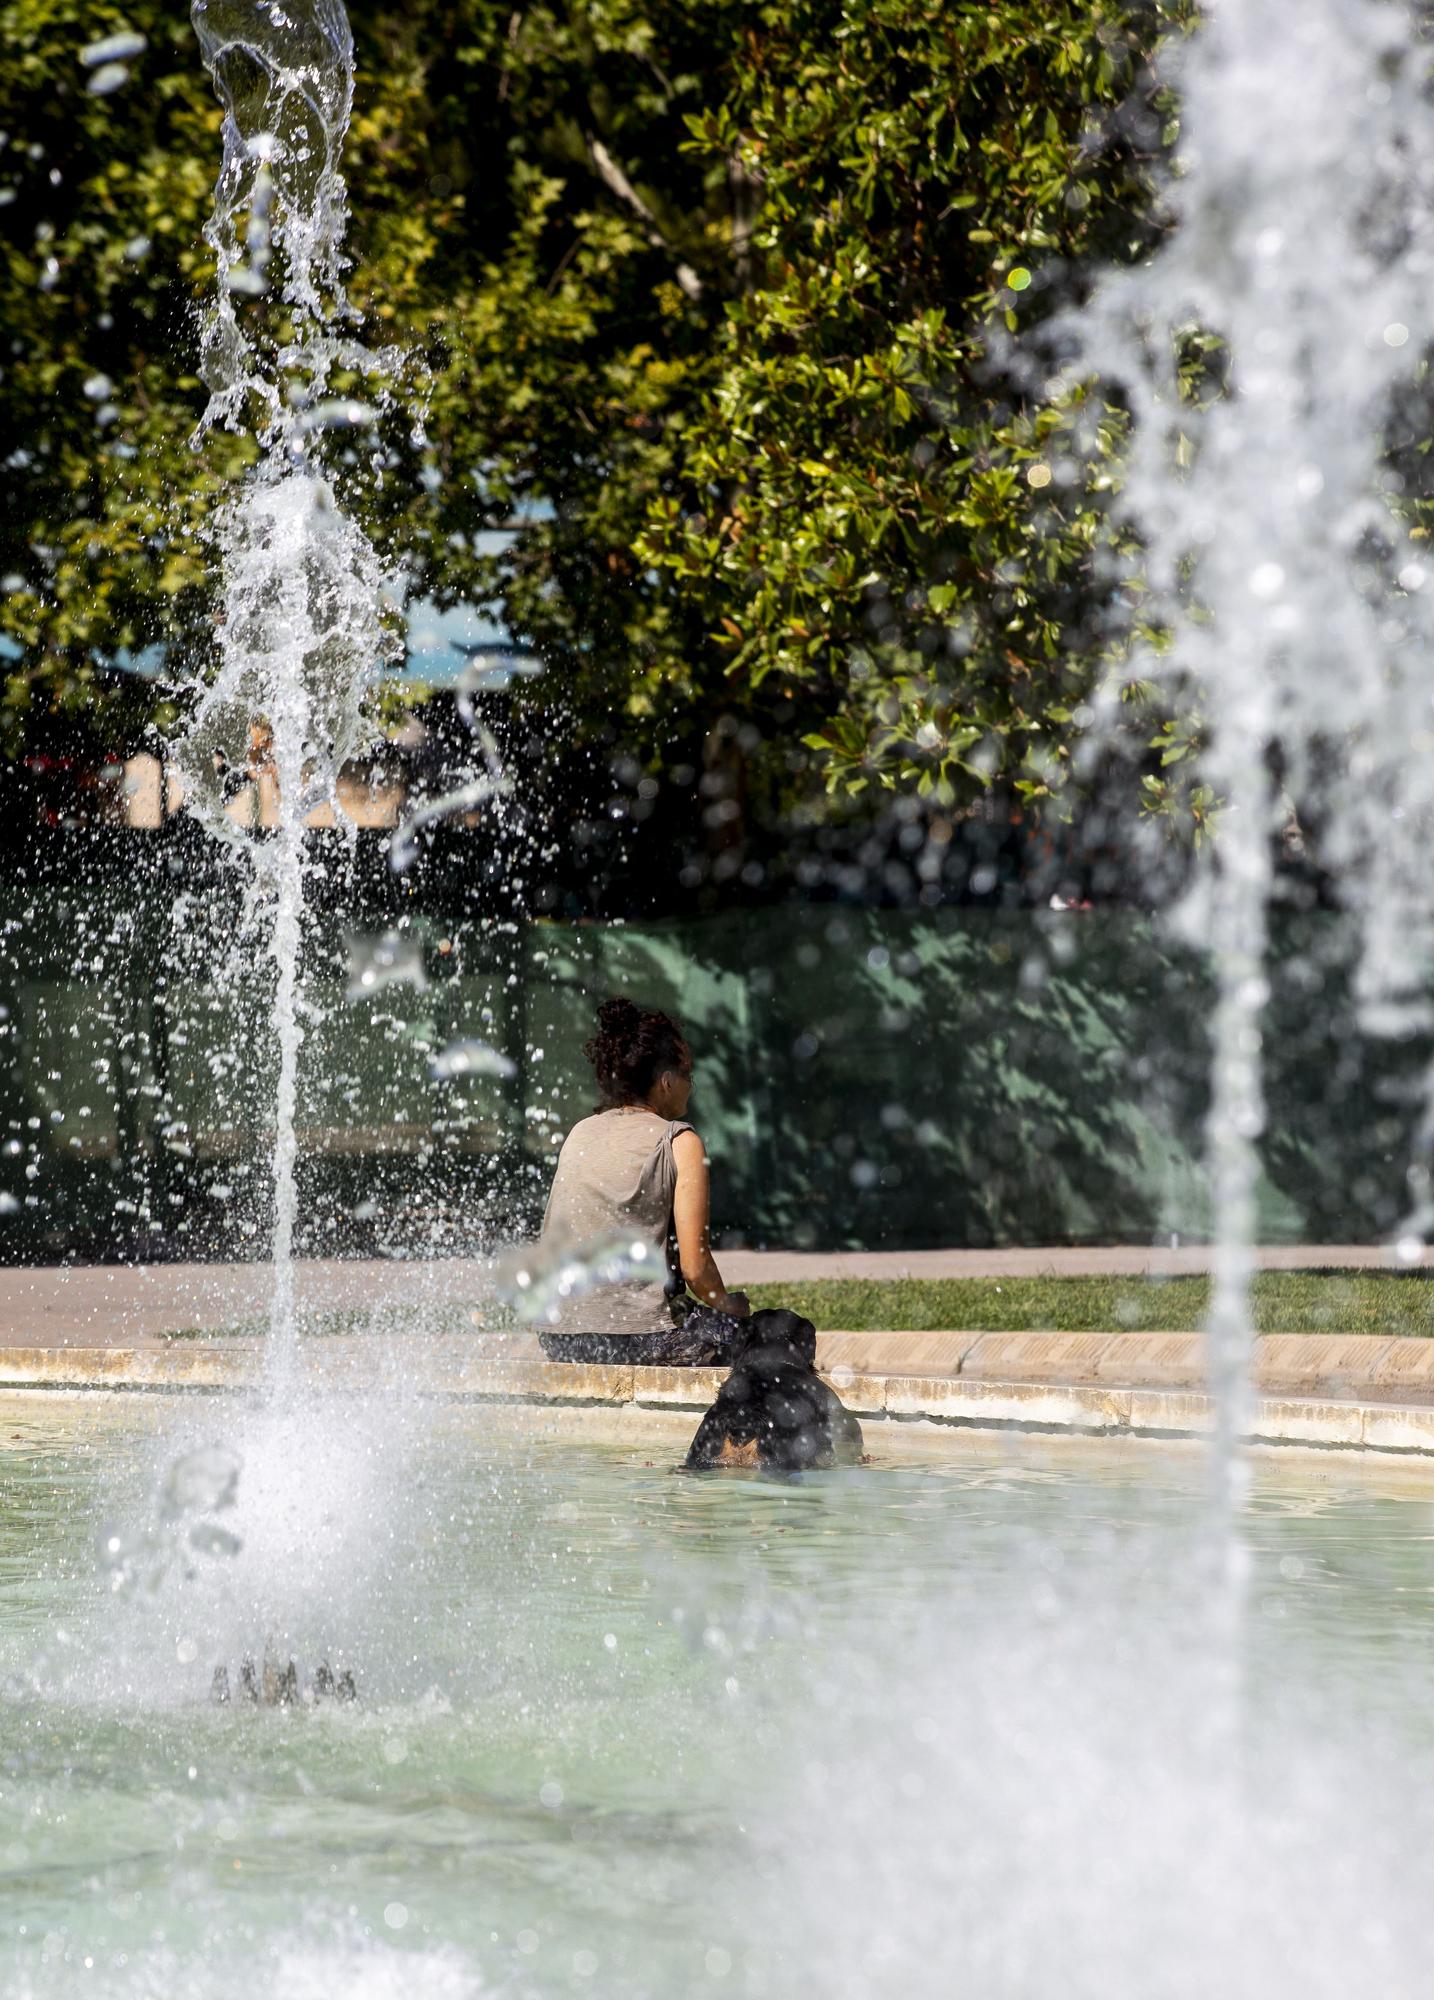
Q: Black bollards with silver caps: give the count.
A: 0